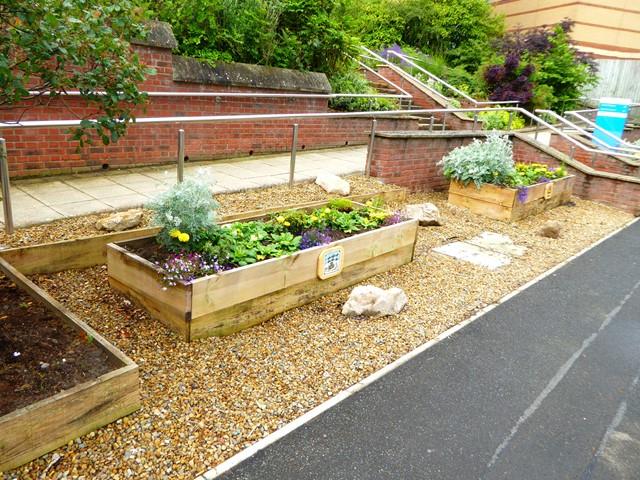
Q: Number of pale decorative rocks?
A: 4